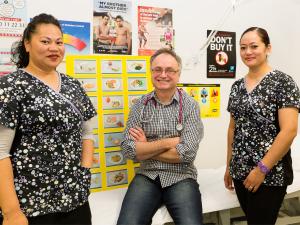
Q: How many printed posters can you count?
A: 7